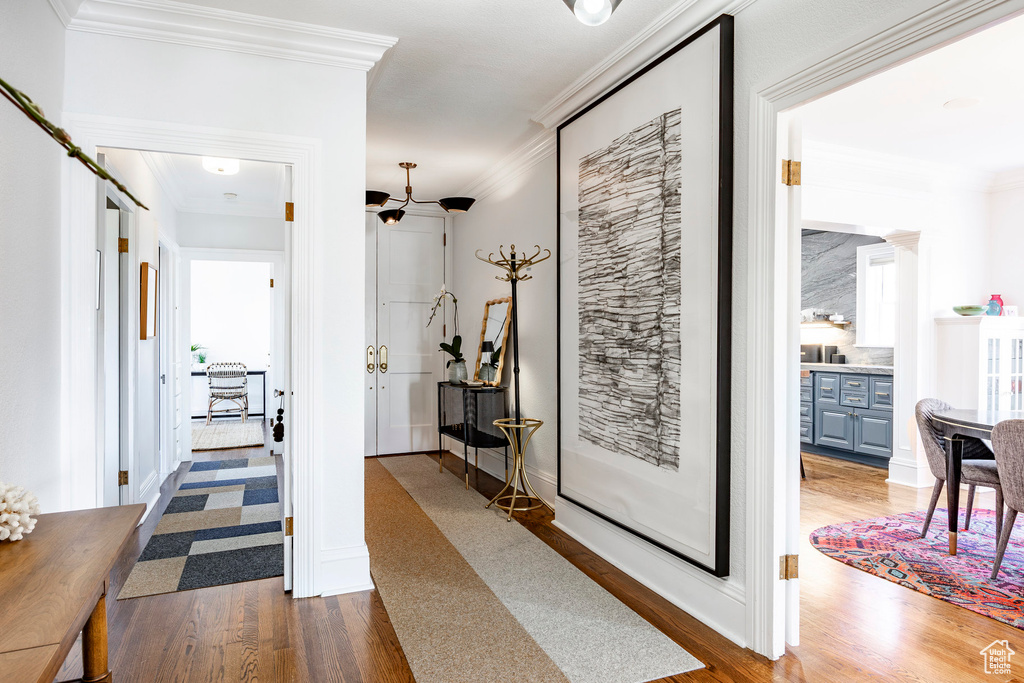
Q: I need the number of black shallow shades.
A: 3